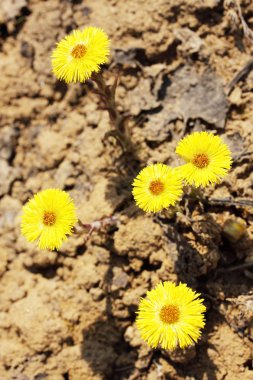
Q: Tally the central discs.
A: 5